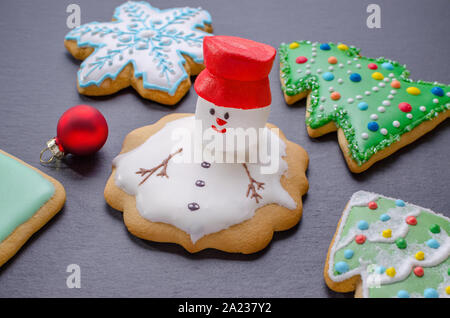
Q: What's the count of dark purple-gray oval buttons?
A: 3